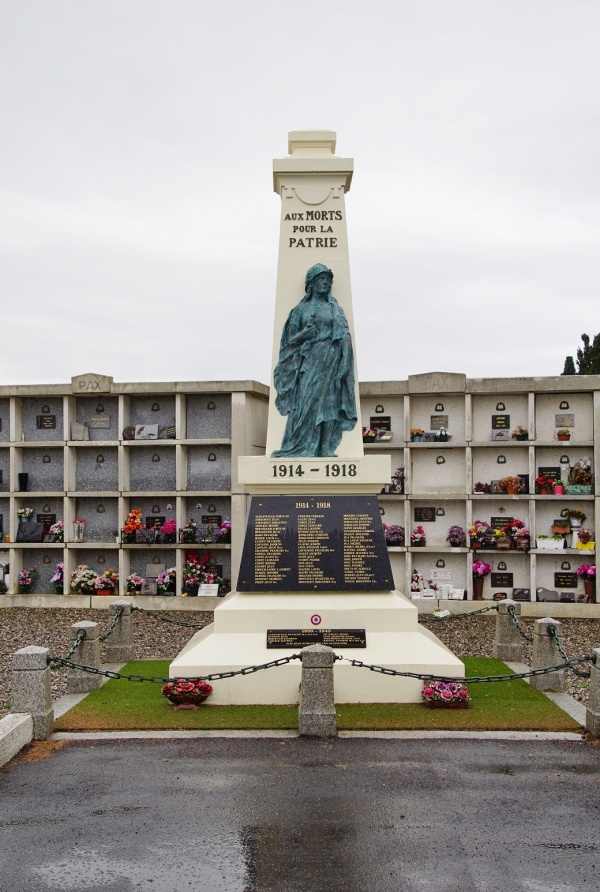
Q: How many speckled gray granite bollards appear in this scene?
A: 7